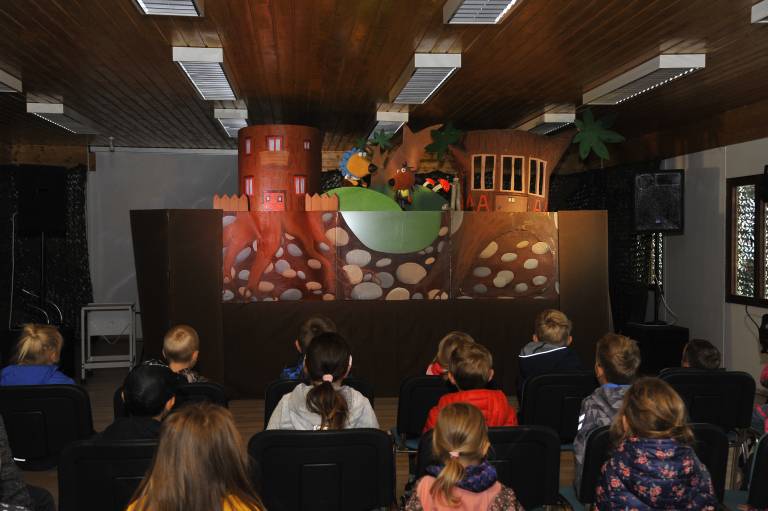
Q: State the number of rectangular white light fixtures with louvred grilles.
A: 11